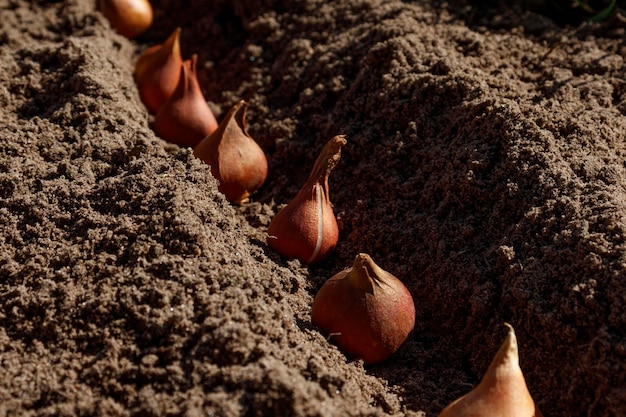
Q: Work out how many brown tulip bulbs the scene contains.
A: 7